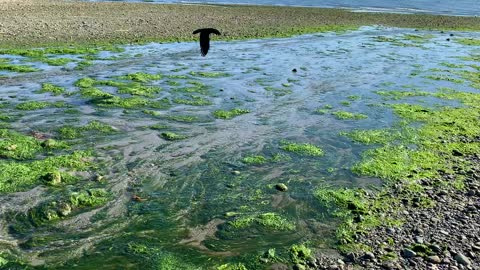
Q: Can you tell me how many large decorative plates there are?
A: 0